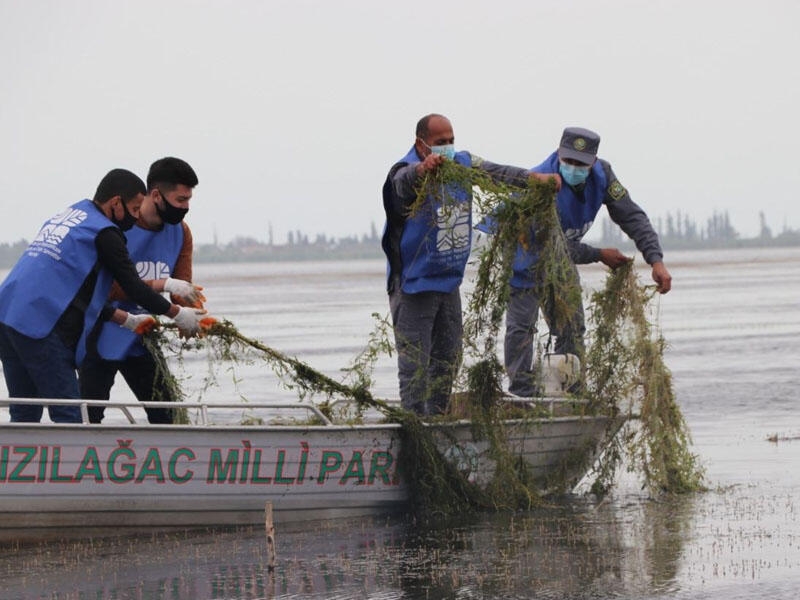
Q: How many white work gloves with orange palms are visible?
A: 3